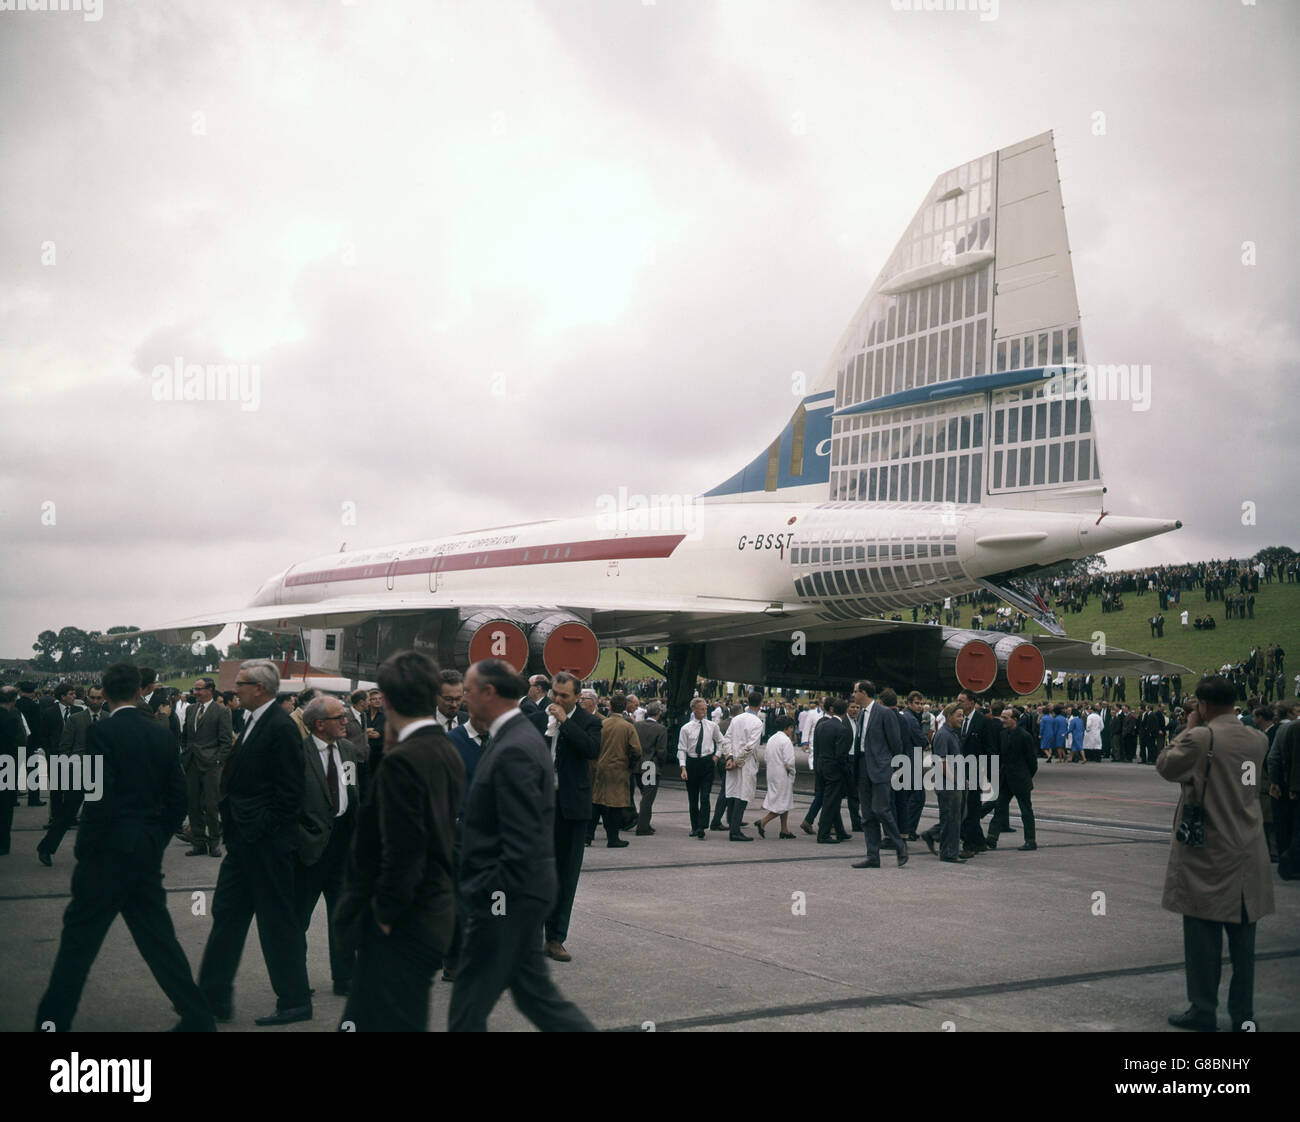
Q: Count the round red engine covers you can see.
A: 4